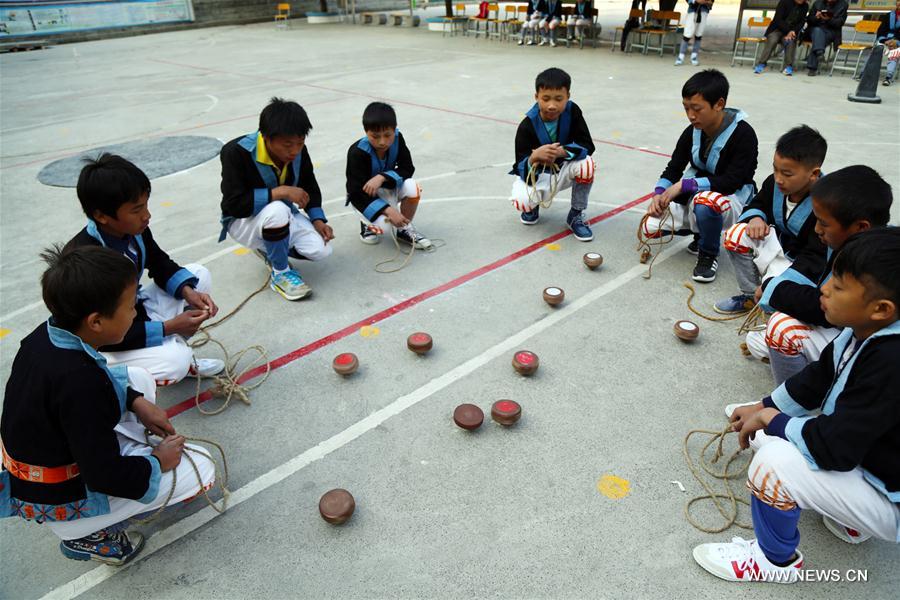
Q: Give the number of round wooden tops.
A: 9